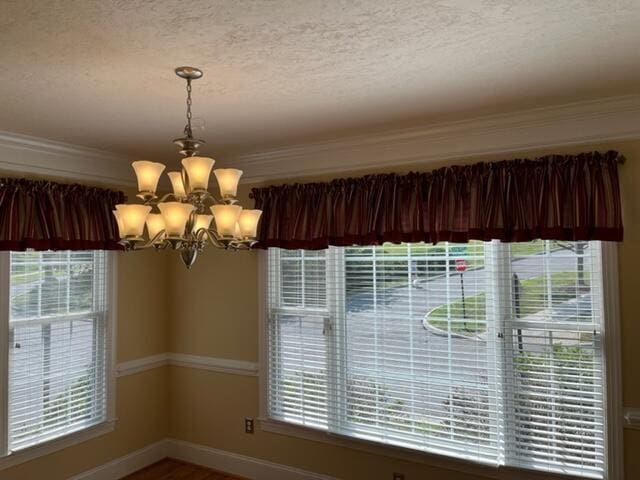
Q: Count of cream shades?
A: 12